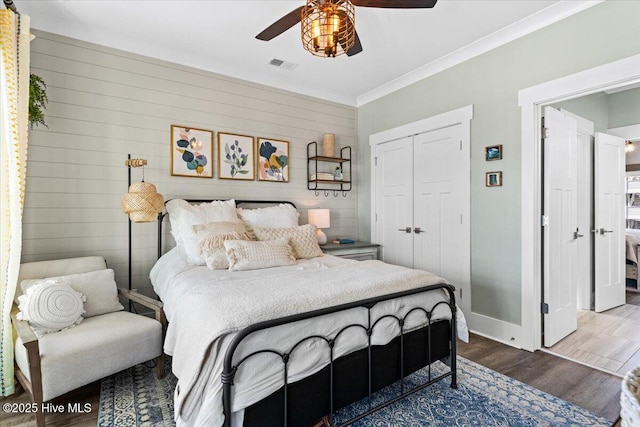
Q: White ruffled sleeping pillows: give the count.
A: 2